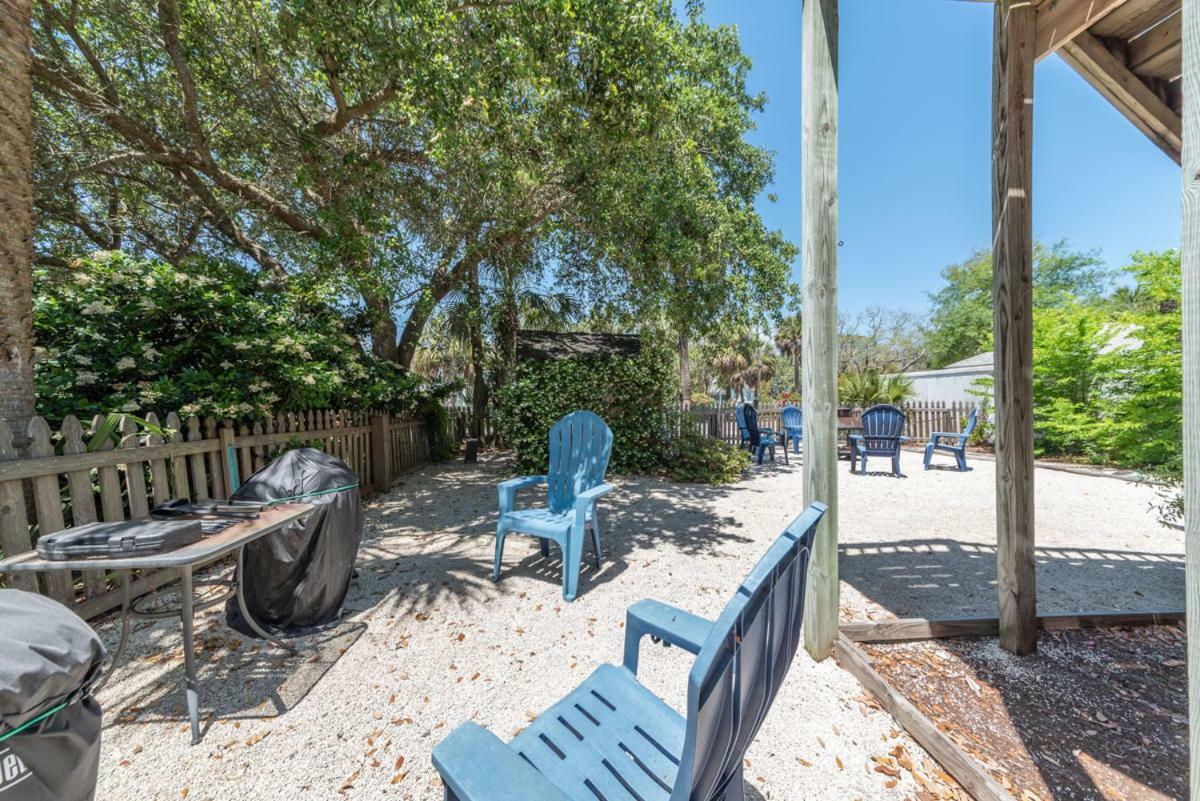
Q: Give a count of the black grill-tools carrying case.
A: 1